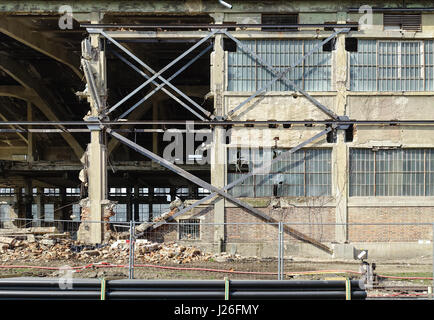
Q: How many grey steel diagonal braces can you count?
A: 8